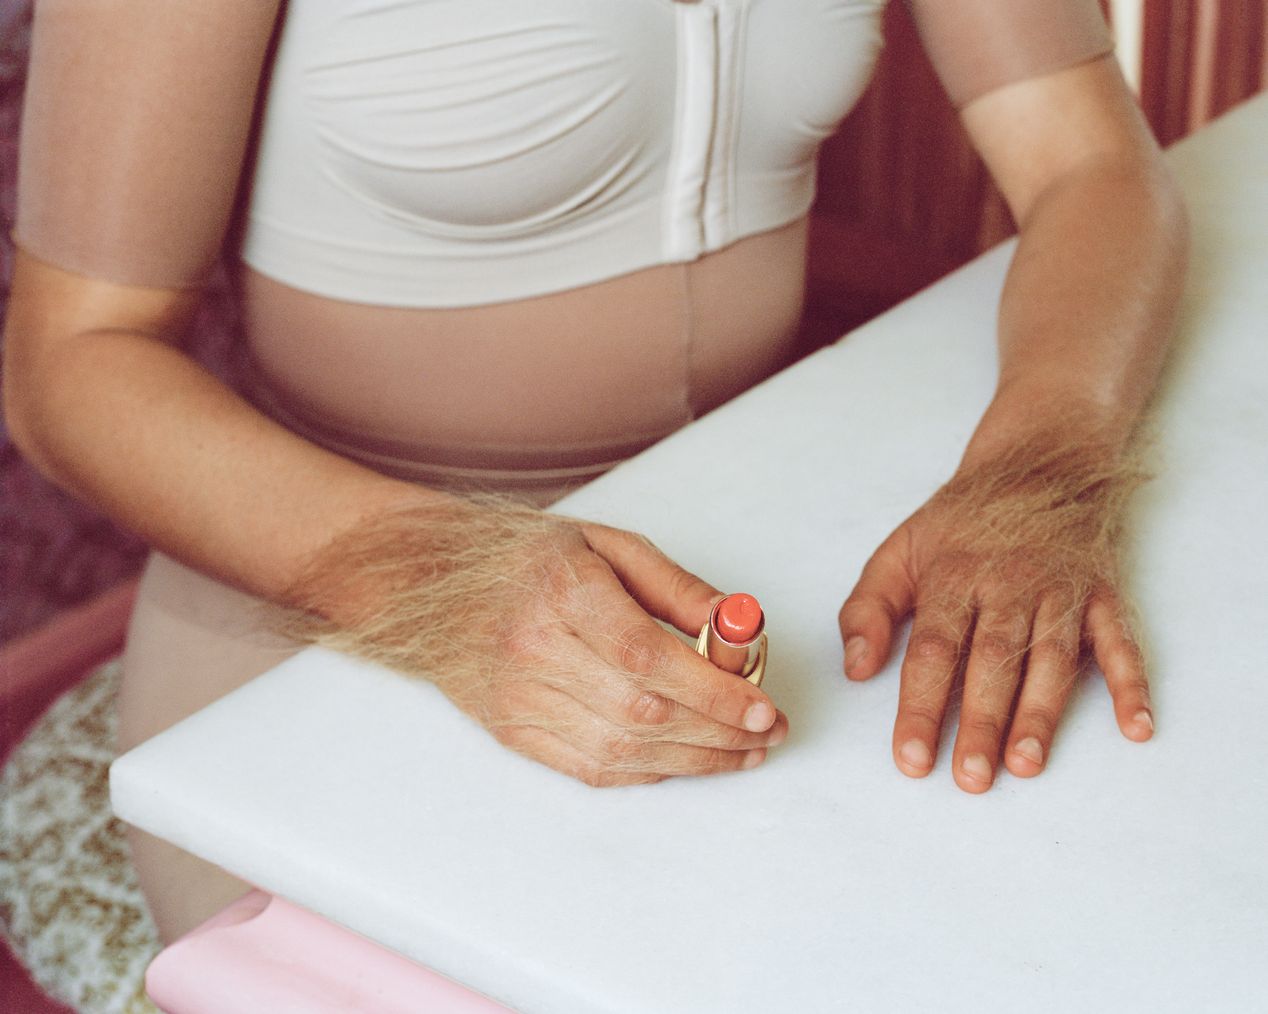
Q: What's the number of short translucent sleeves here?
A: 2